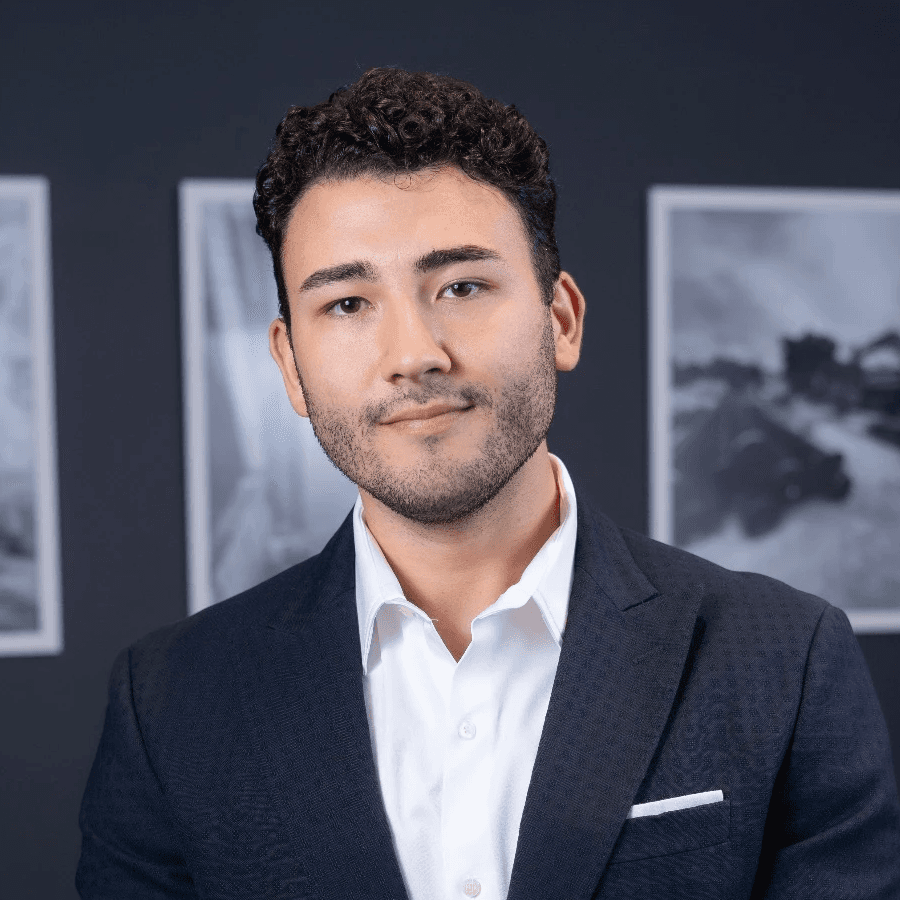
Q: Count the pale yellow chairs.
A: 0